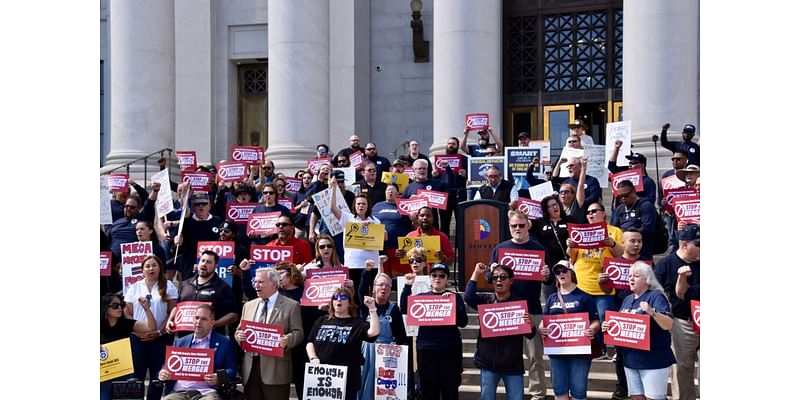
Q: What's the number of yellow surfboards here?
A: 0